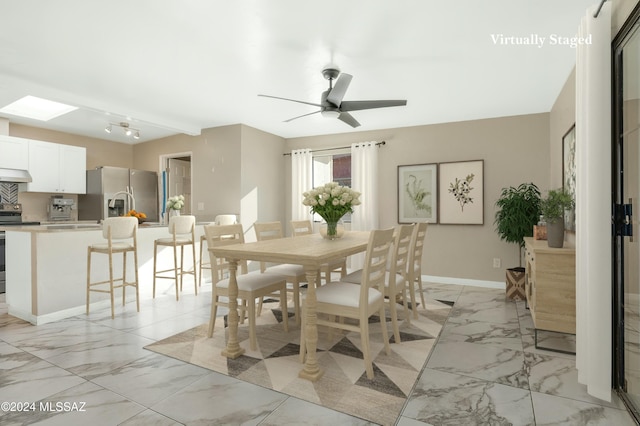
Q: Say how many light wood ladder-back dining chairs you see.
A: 6